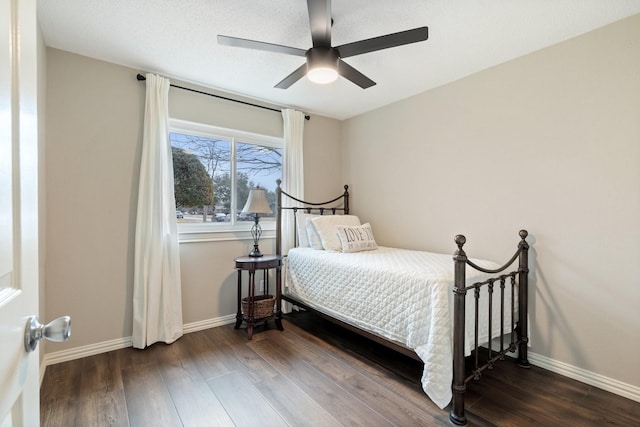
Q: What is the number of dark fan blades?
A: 5